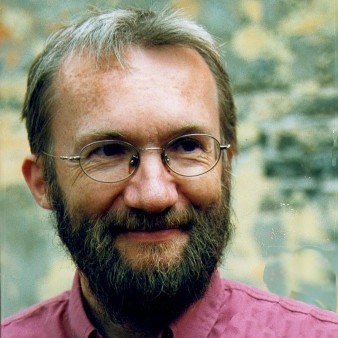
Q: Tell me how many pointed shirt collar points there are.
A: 2